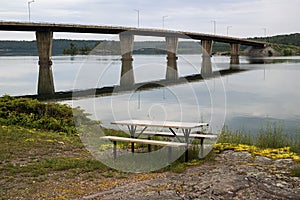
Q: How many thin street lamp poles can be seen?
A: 6